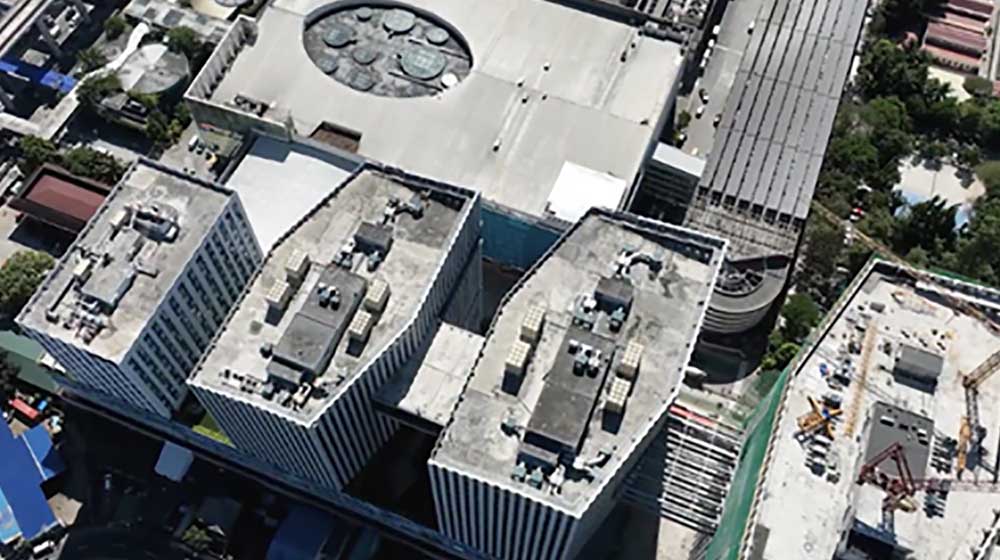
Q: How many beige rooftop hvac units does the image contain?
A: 8